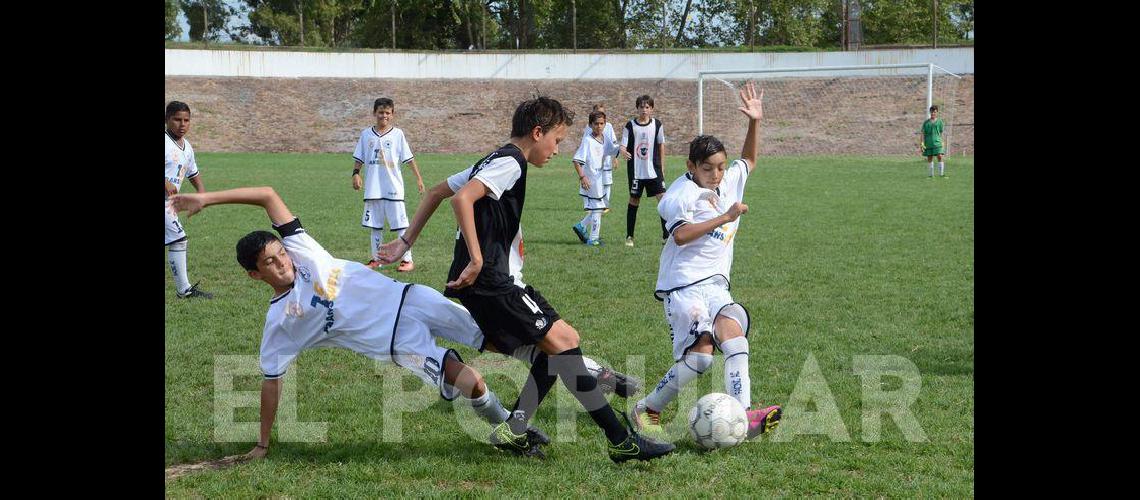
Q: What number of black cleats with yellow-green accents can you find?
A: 2